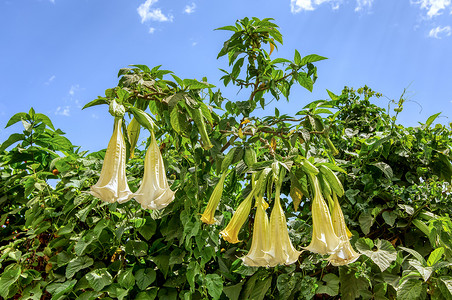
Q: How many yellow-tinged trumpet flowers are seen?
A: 8